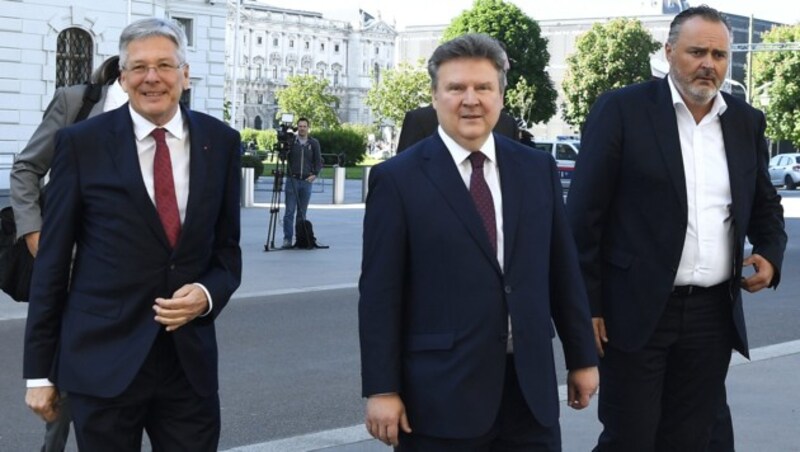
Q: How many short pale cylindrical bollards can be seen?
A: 3